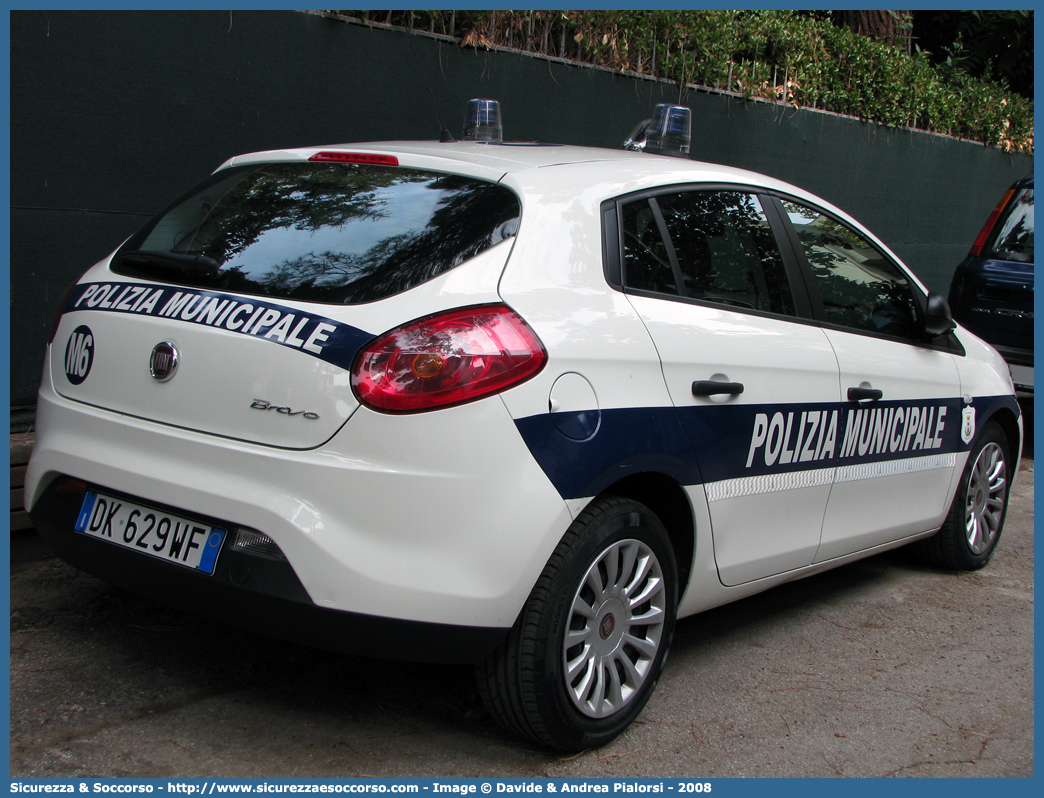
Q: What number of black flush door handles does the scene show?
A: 2